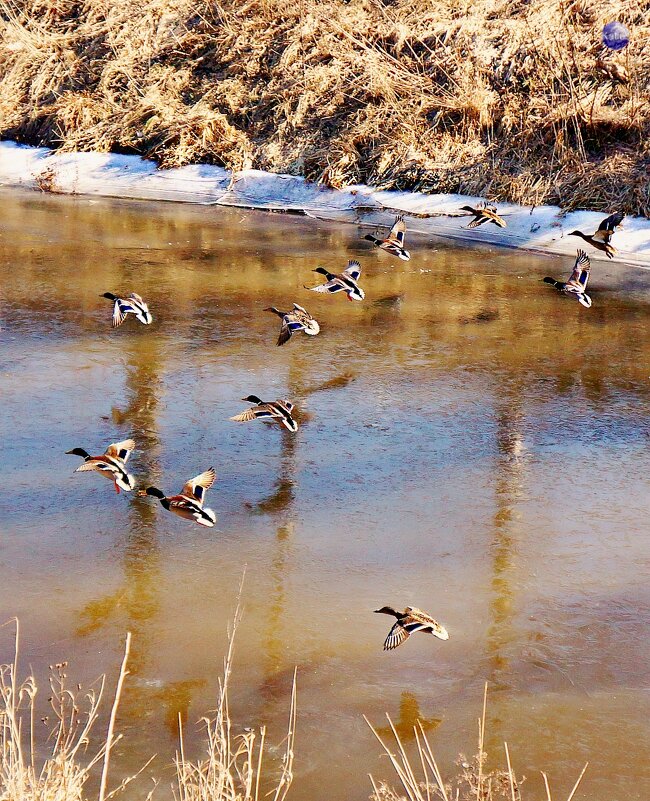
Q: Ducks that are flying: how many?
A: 11